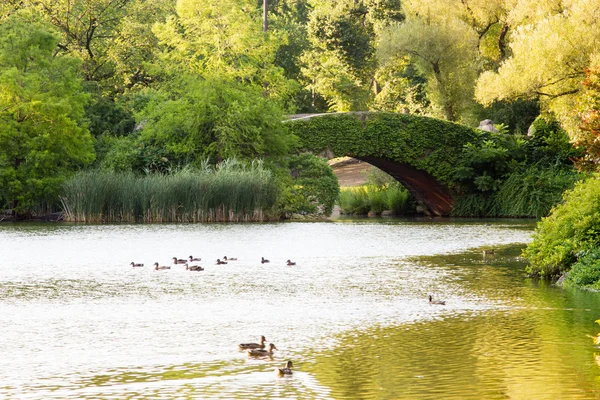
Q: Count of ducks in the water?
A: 14